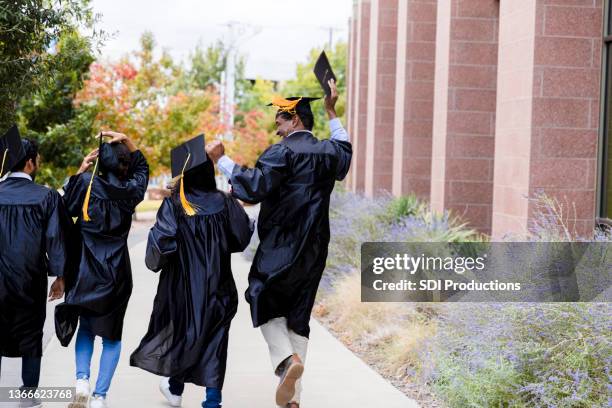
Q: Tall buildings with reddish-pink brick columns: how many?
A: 1